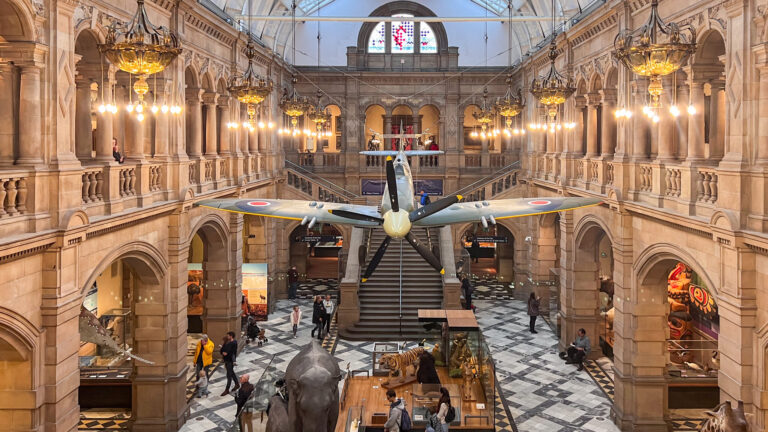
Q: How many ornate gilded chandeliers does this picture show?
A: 8